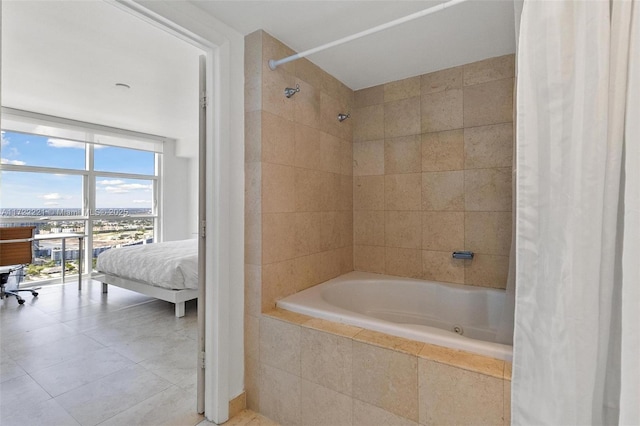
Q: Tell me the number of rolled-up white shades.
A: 1